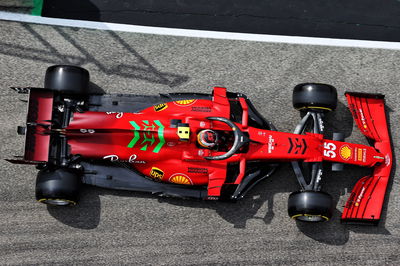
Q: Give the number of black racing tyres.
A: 4